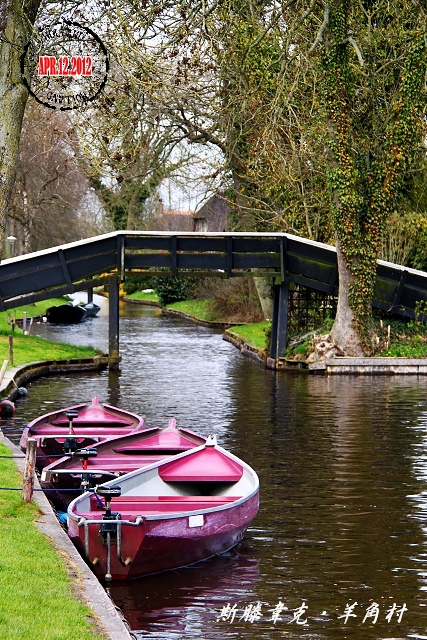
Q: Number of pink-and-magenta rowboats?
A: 3